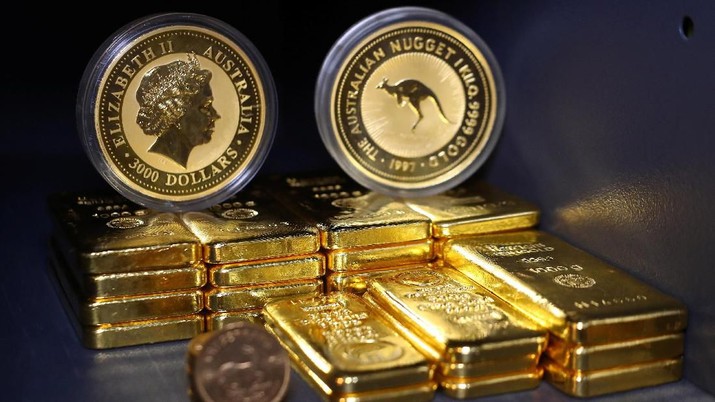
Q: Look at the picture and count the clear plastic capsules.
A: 2